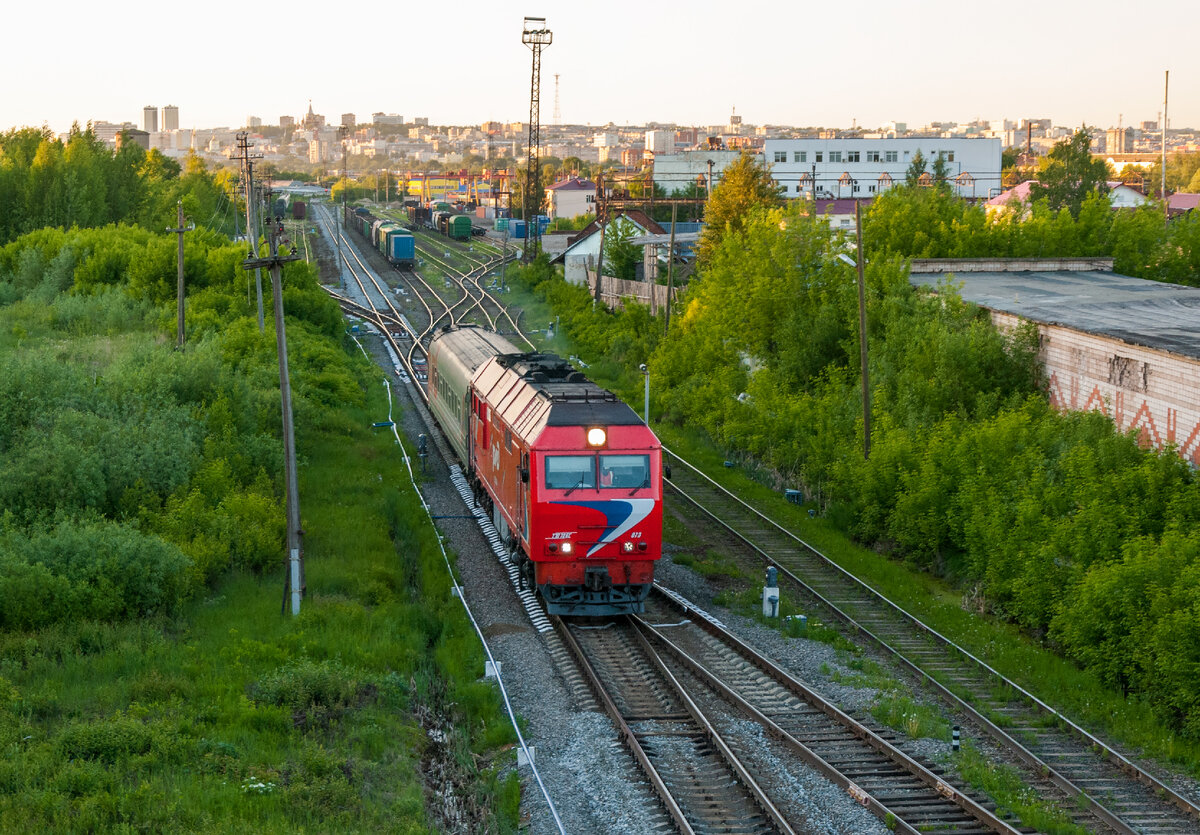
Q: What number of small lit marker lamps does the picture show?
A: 2